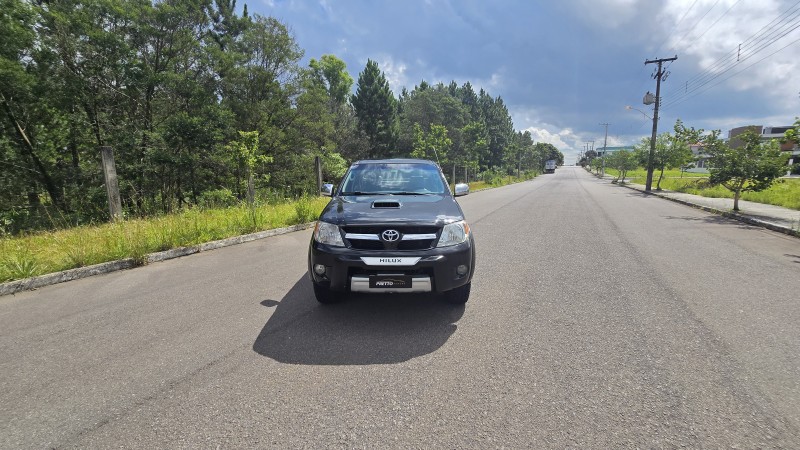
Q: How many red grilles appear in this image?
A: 0